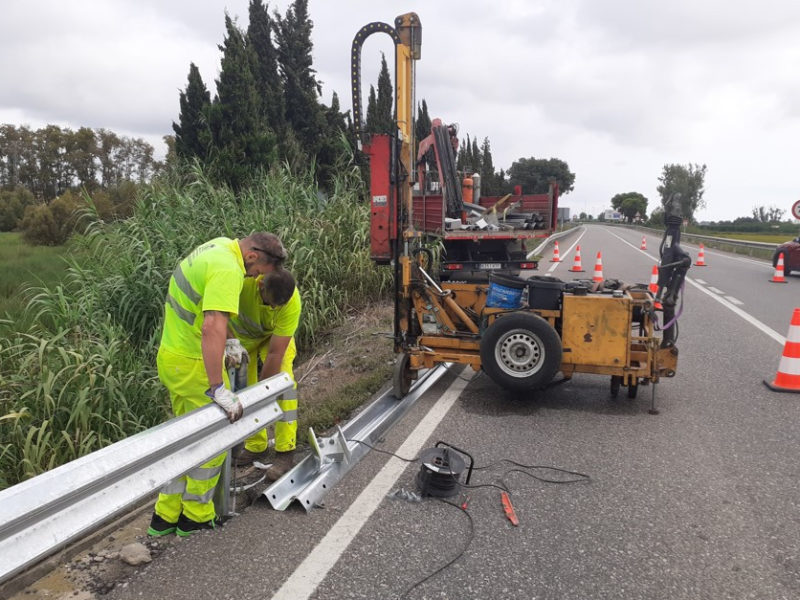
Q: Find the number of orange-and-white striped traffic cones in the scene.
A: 8